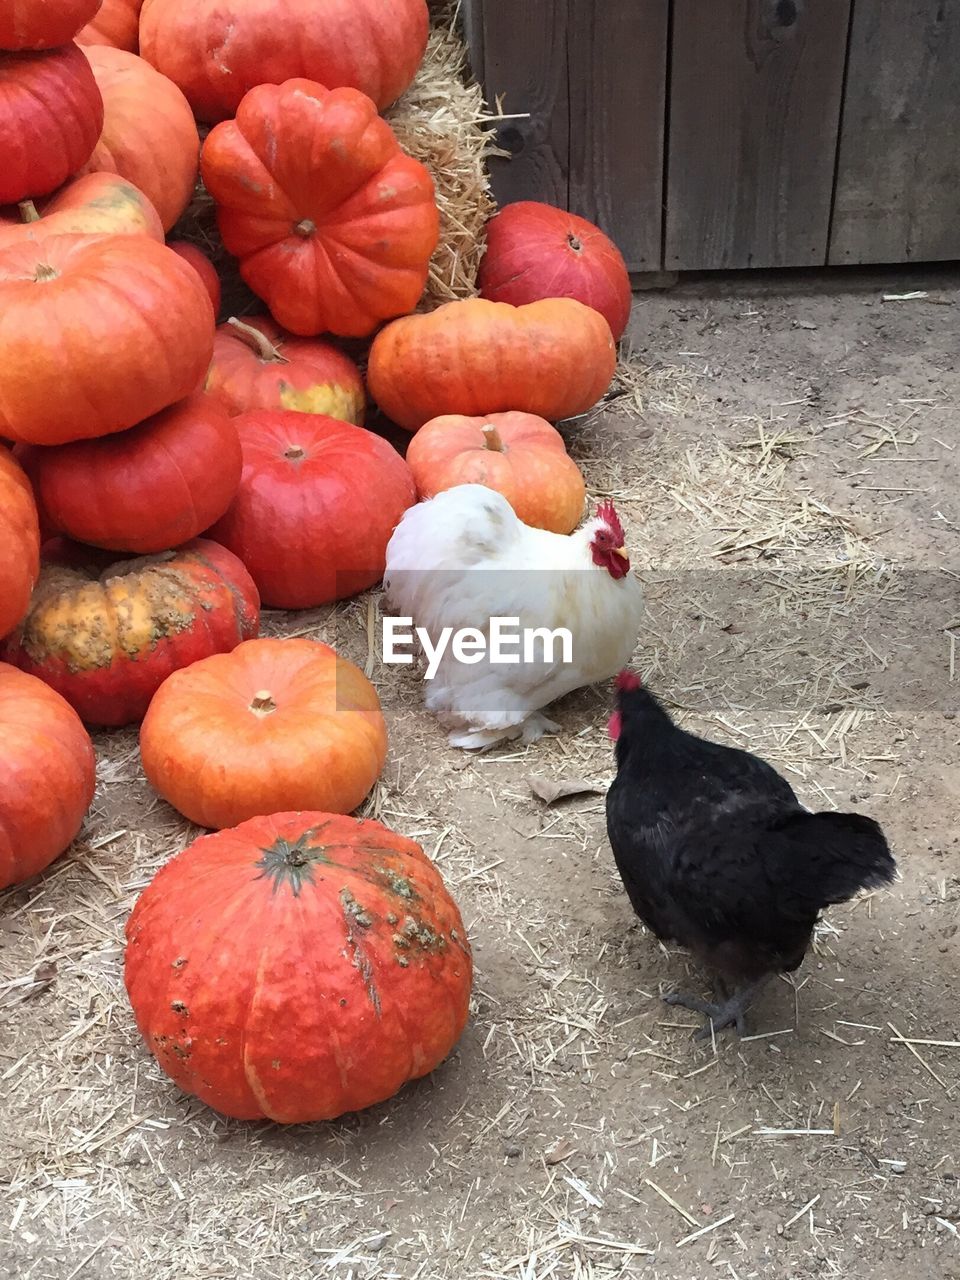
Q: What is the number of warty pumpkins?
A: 2